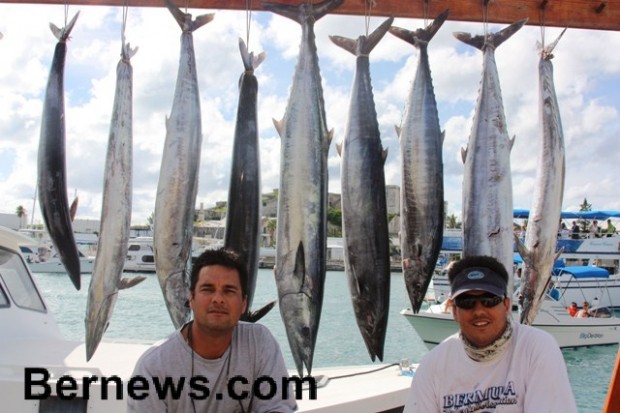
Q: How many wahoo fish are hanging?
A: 9